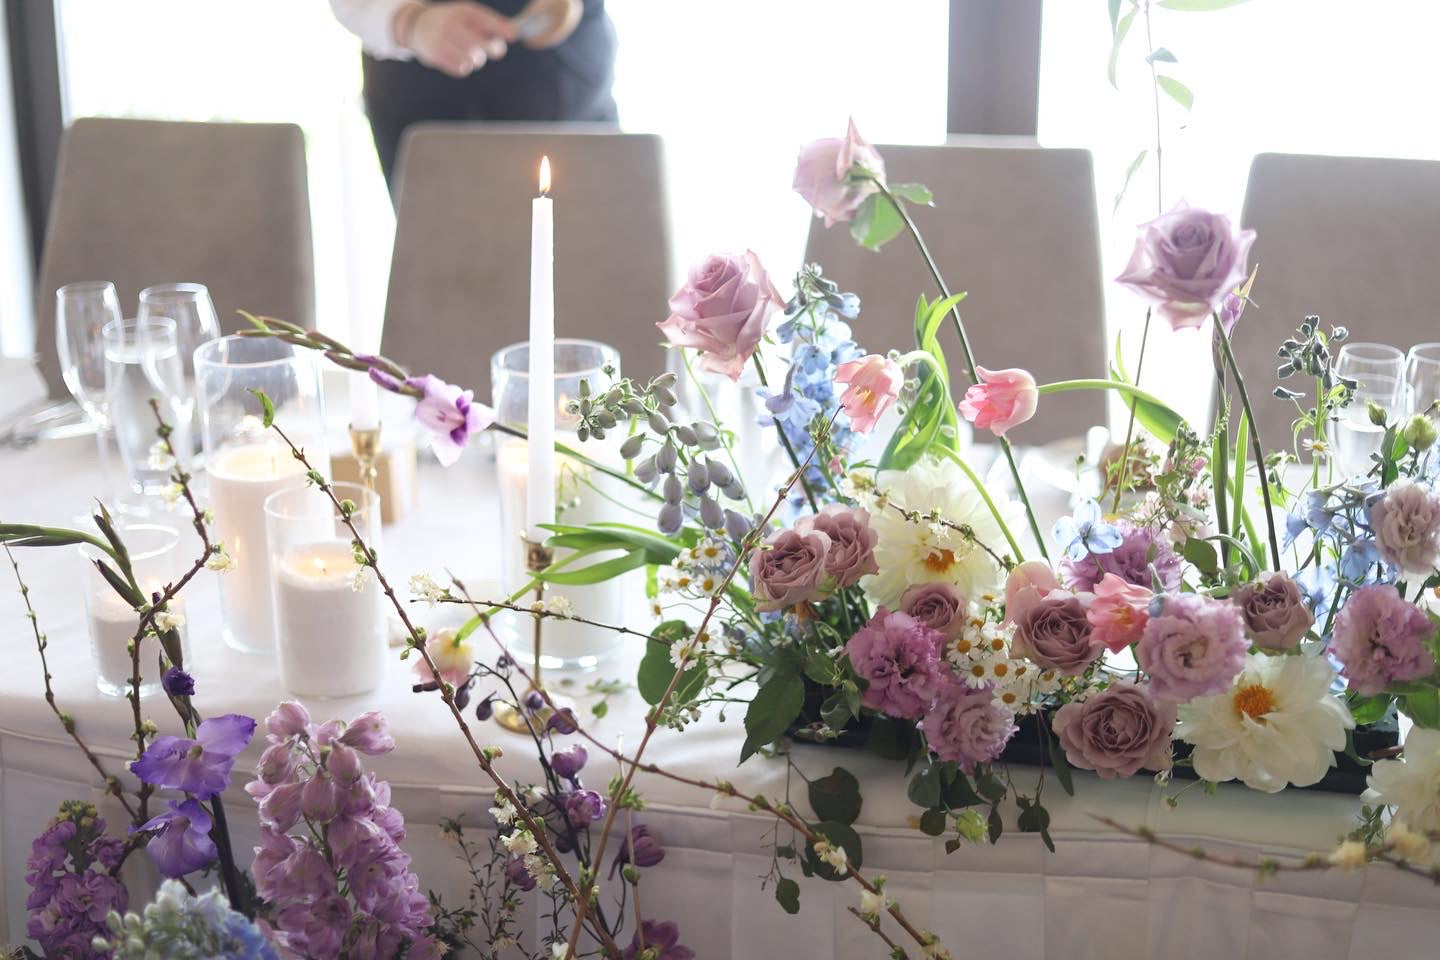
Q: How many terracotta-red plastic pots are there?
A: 0